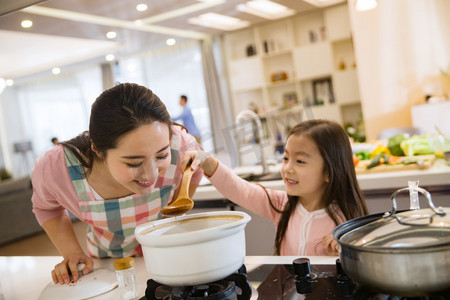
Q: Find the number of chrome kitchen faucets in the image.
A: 1